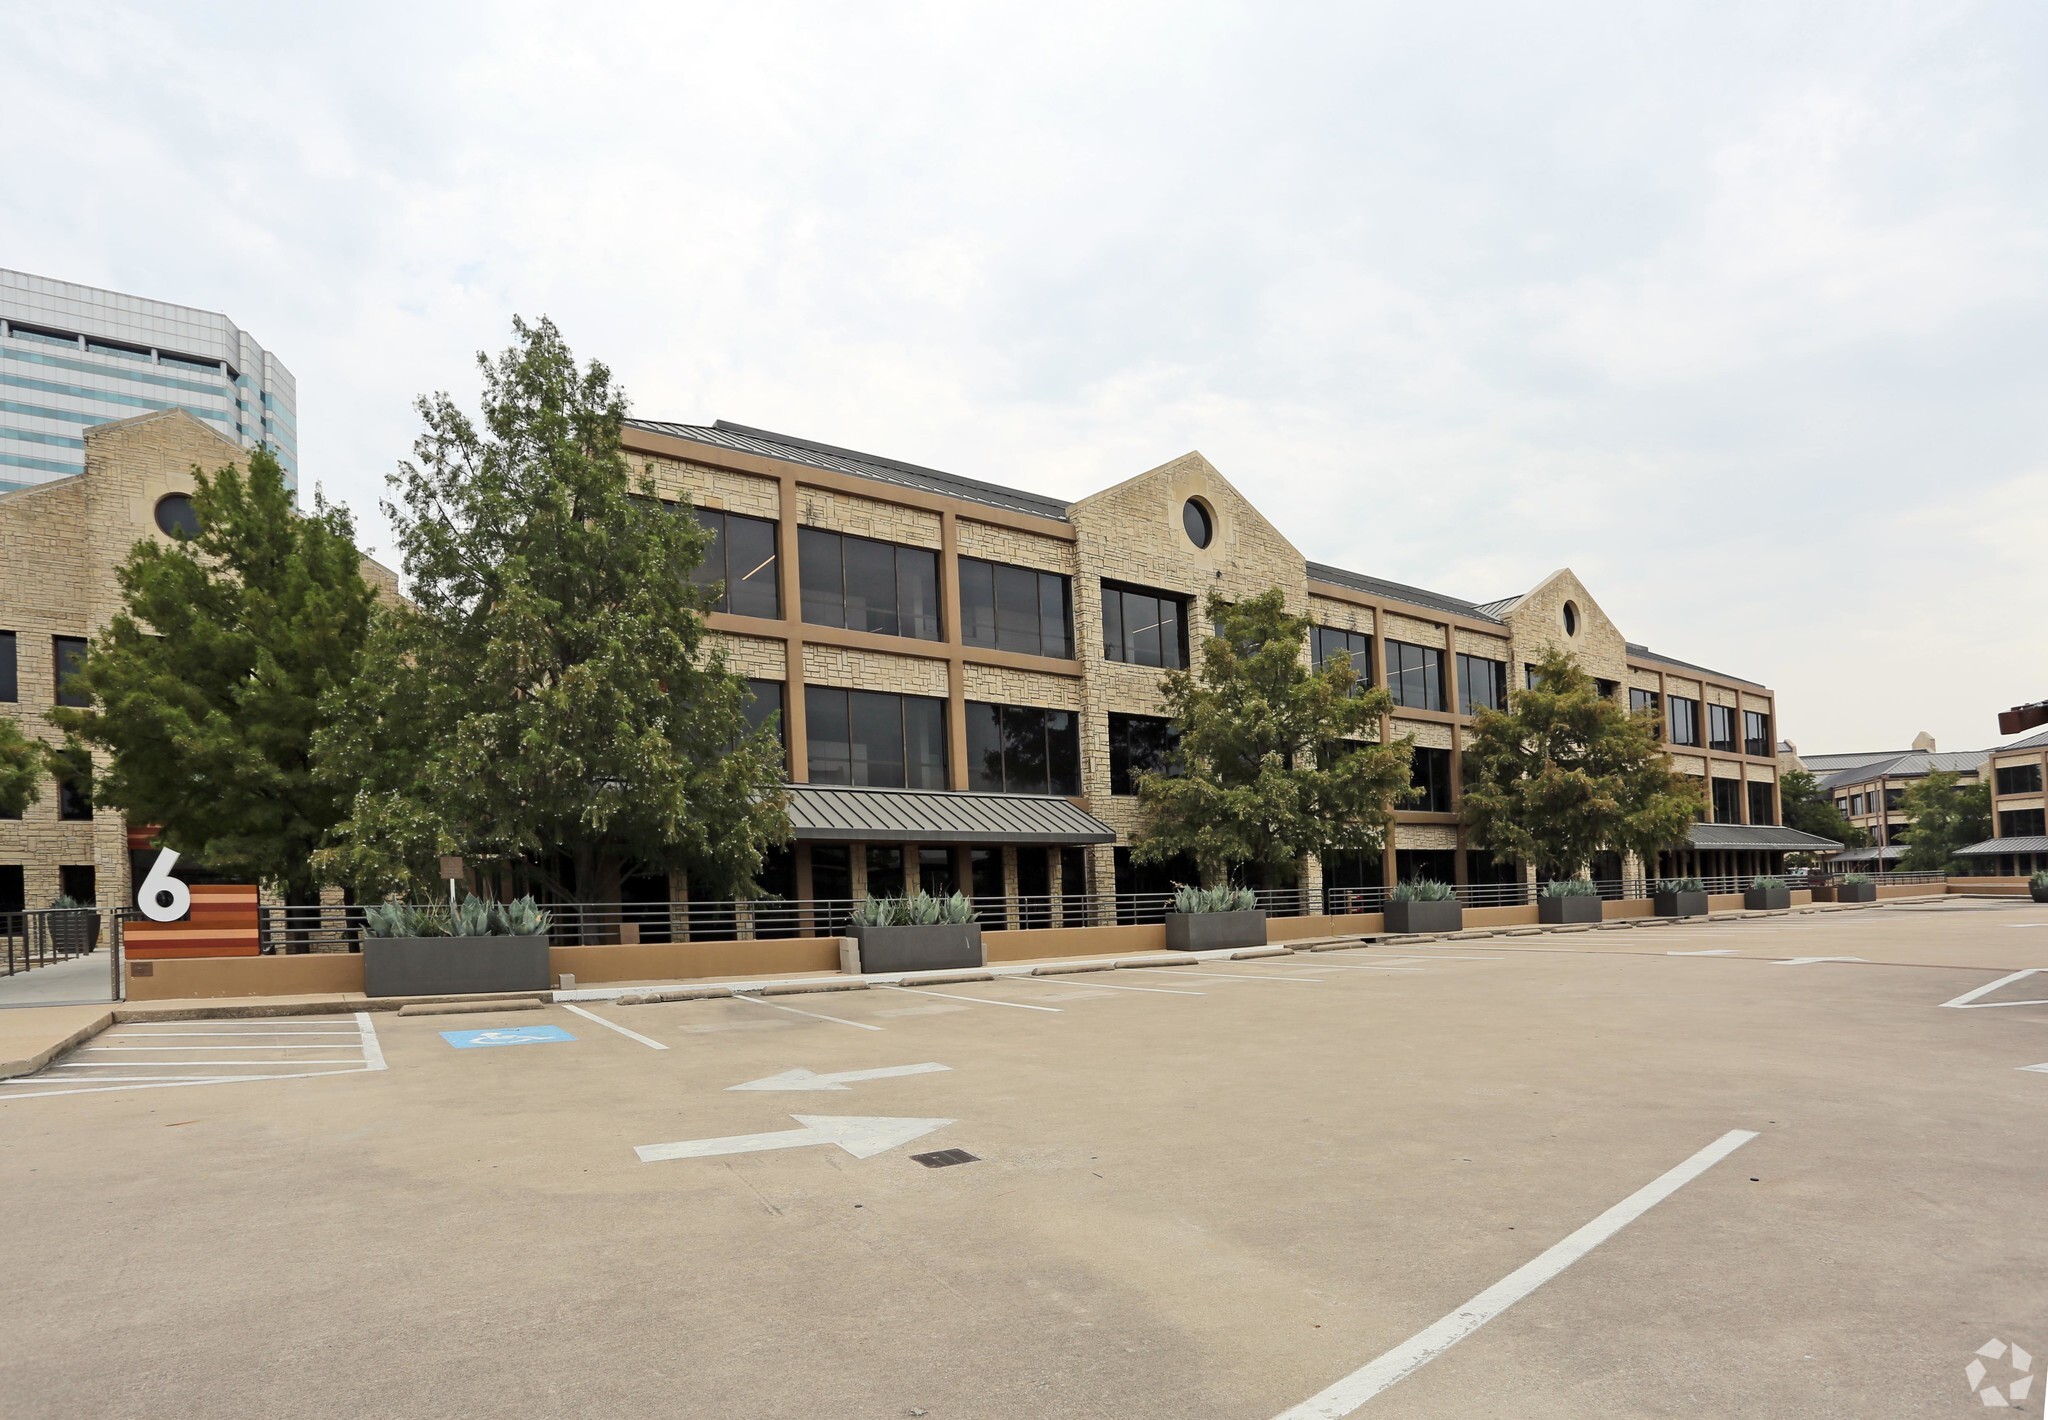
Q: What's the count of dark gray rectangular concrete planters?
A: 8